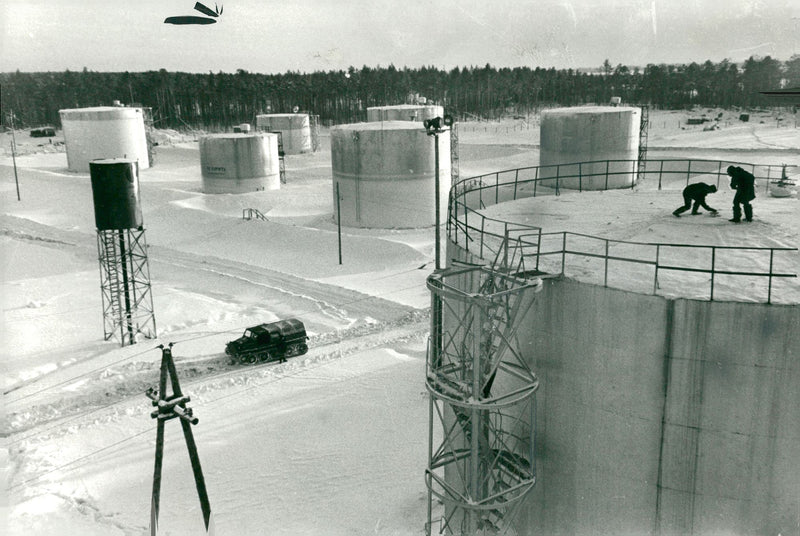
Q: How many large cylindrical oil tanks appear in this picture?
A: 7